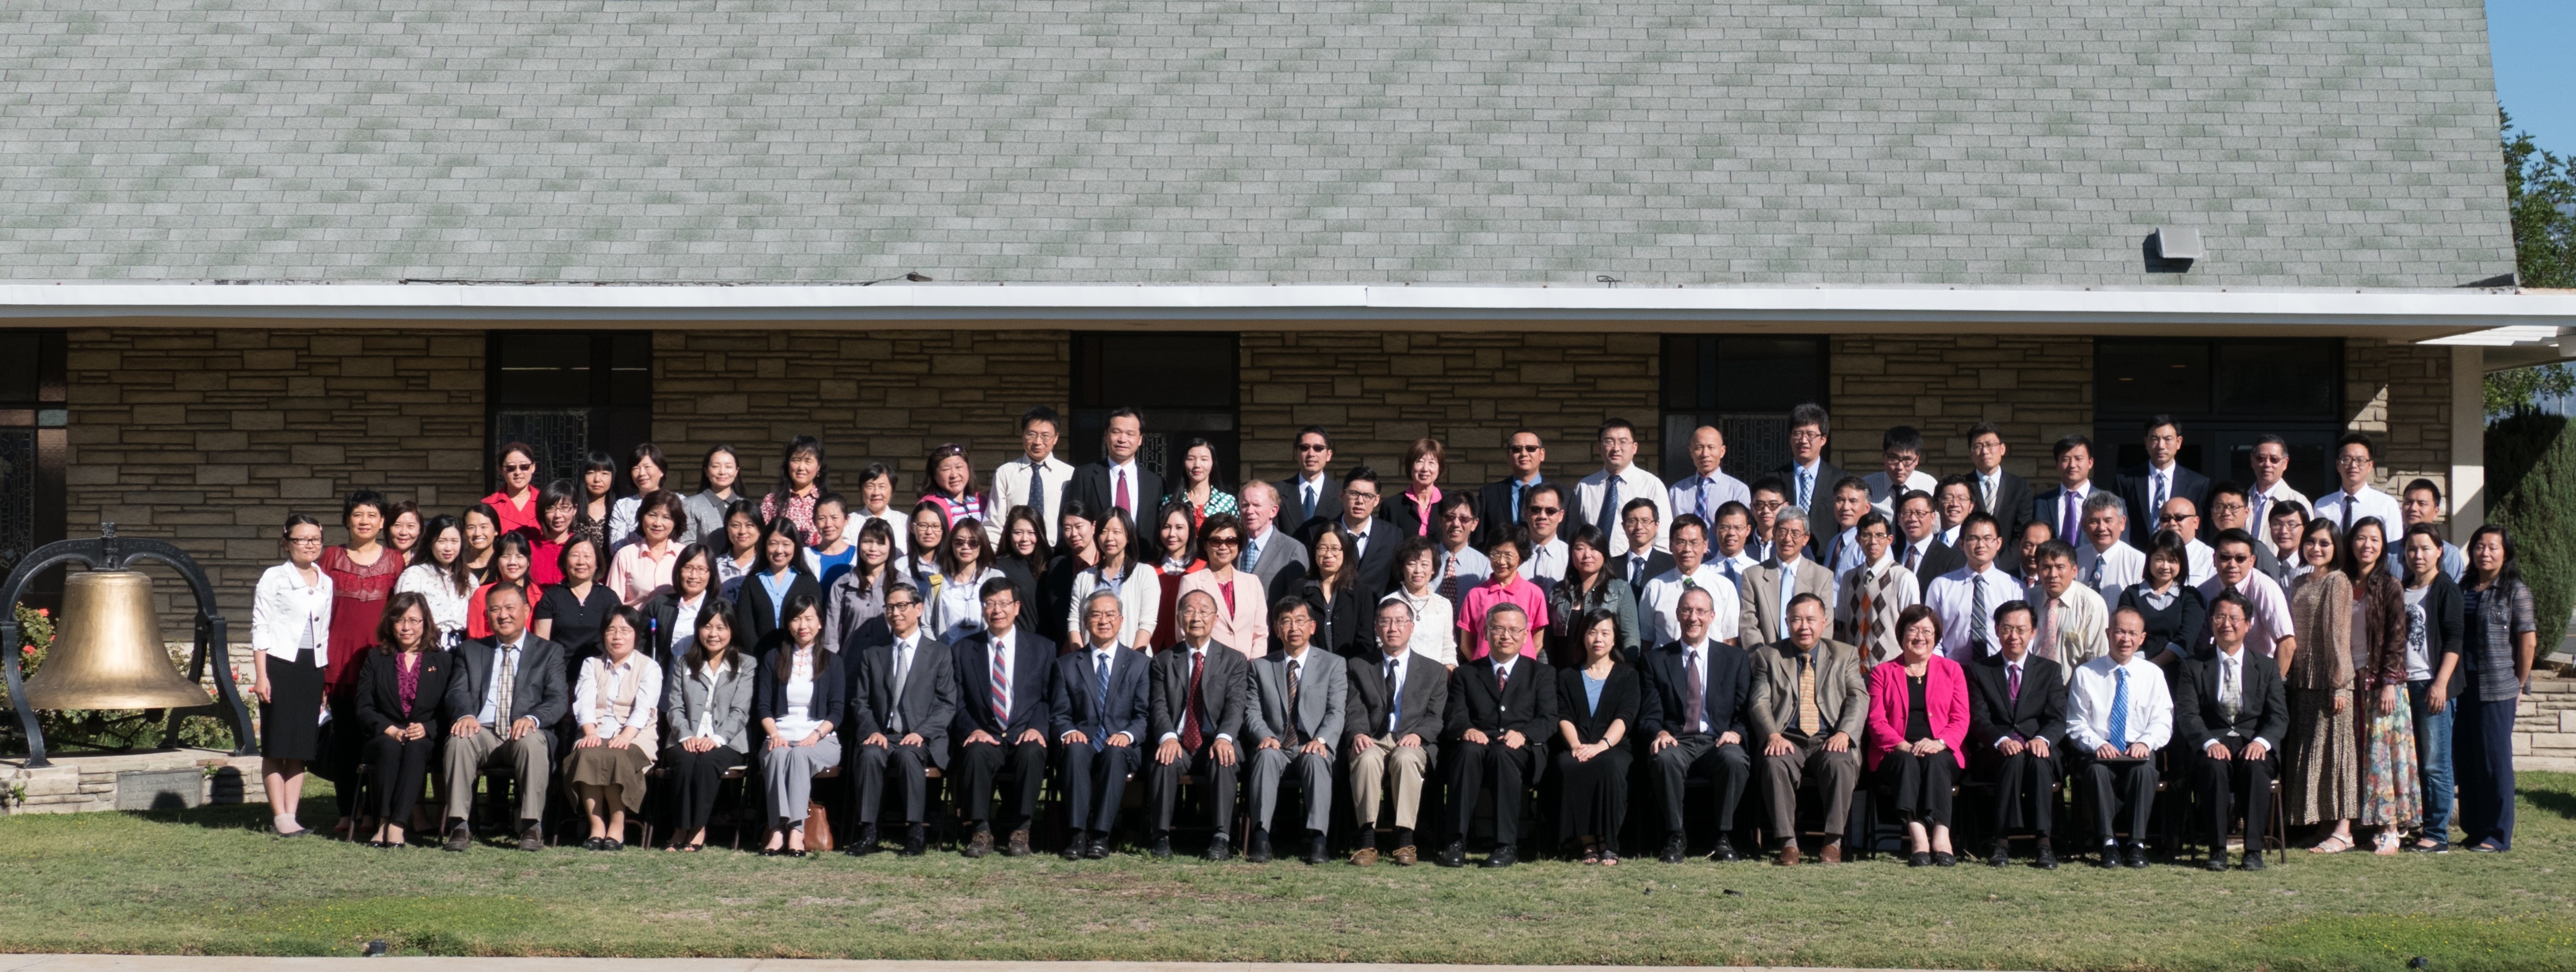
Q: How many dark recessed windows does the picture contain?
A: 5